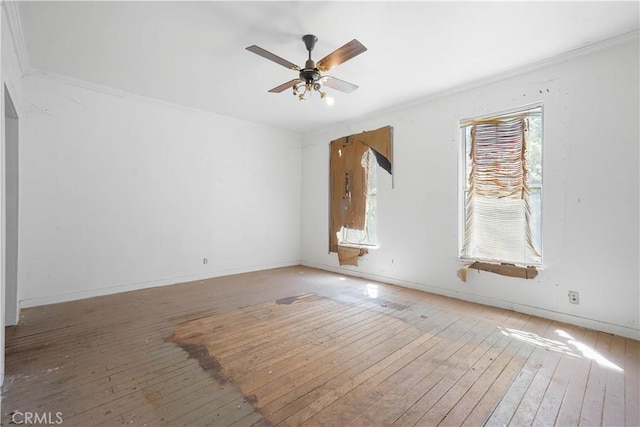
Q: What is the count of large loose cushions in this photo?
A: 0